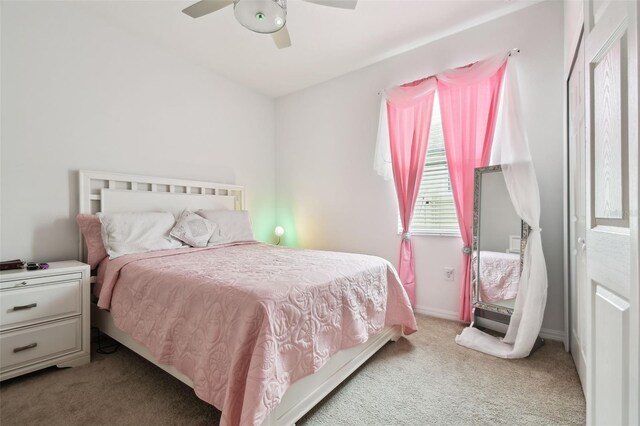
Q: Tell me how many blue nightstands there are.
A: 0